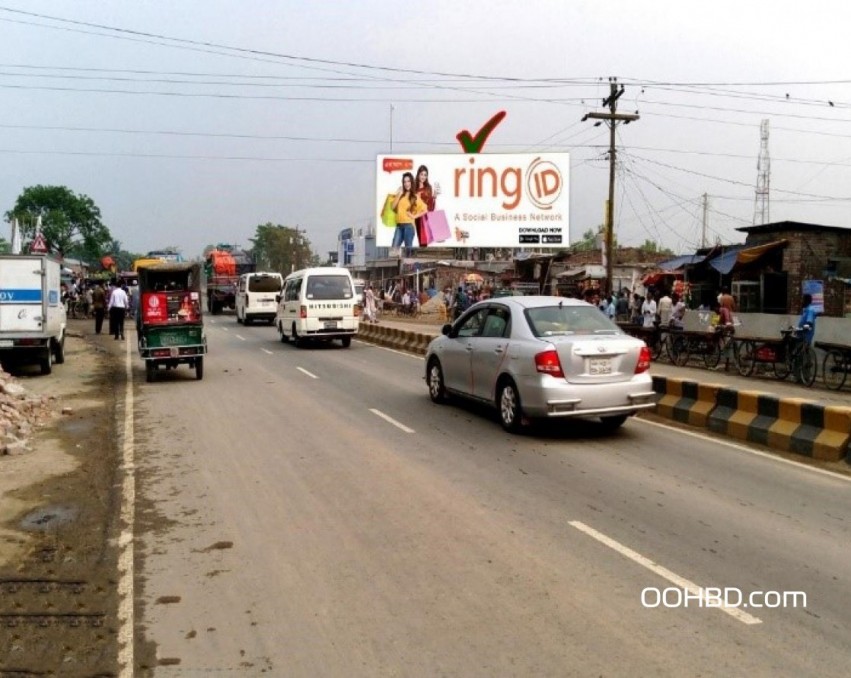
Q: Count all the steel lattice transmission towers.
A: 1